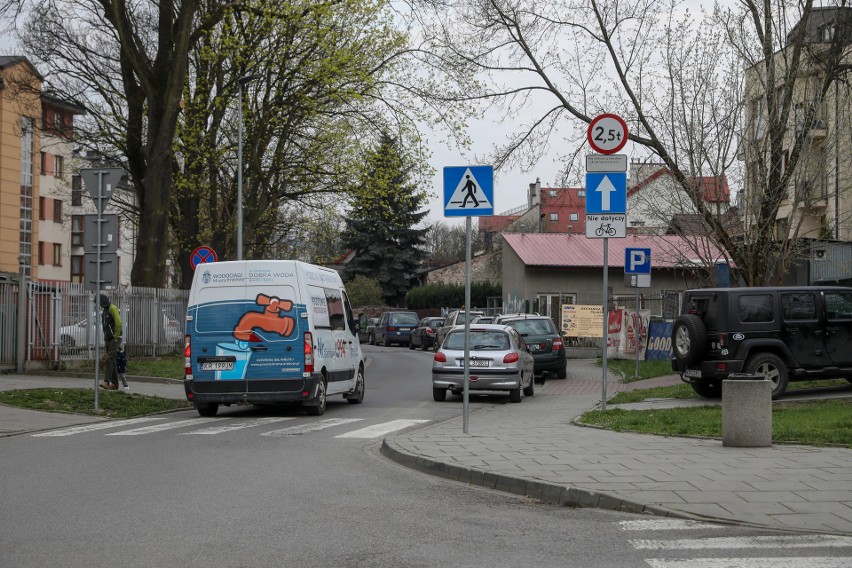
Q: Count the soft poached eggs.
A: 0